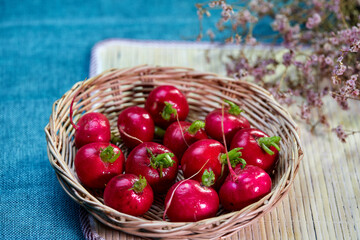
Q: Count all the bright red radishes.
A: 12